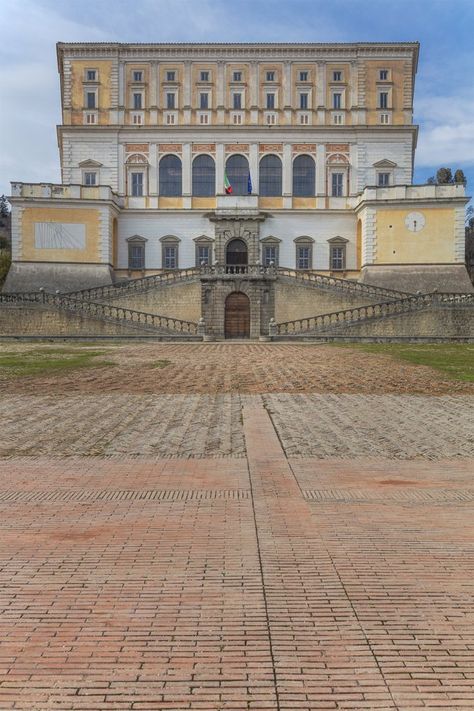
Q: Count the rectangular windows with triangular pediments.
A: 6